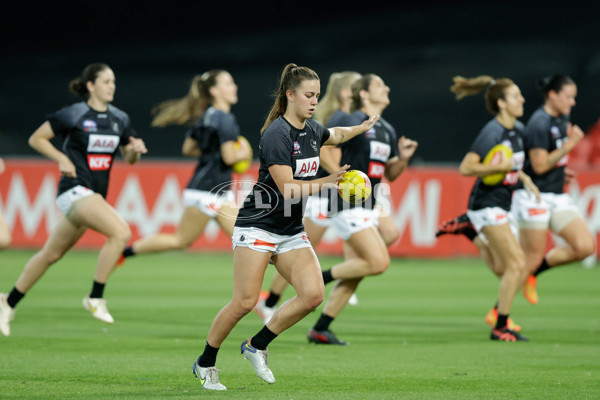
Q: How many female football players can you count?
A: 7